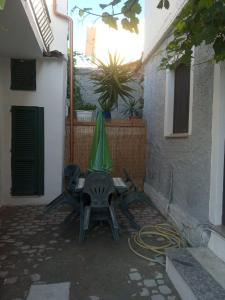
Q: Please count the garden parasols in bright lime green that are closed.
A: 1